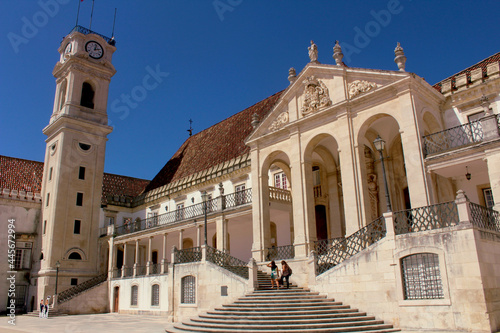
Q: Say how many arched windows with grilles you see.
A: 4